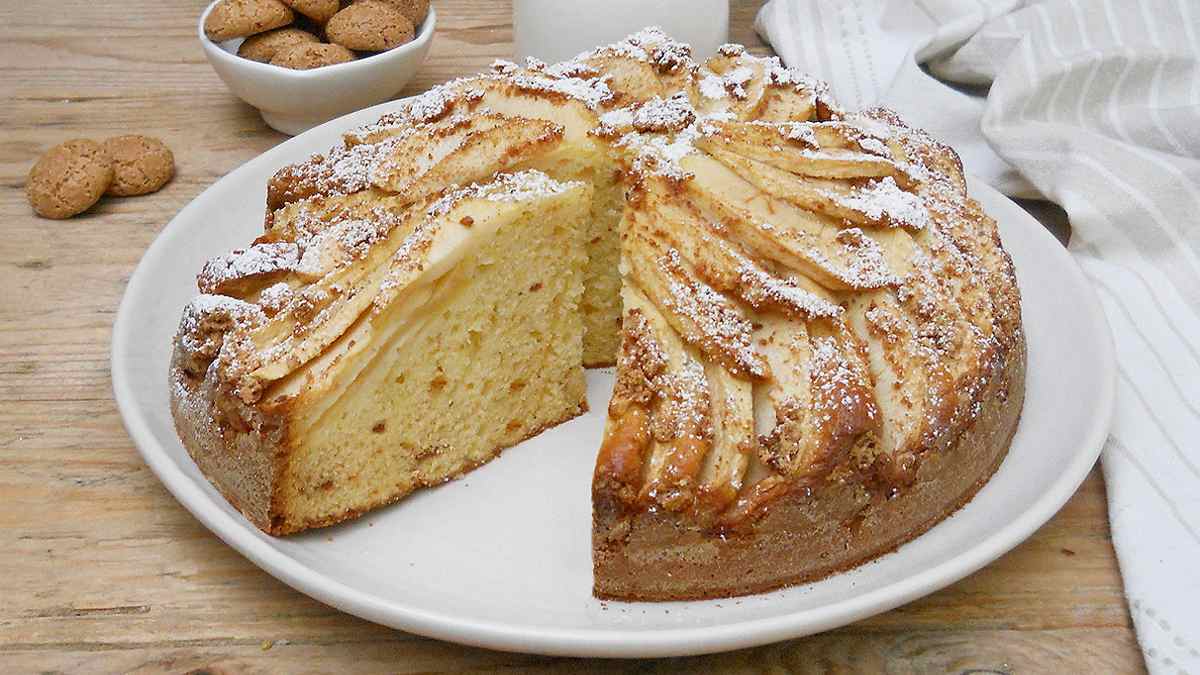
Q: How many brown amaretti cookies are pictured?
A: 8